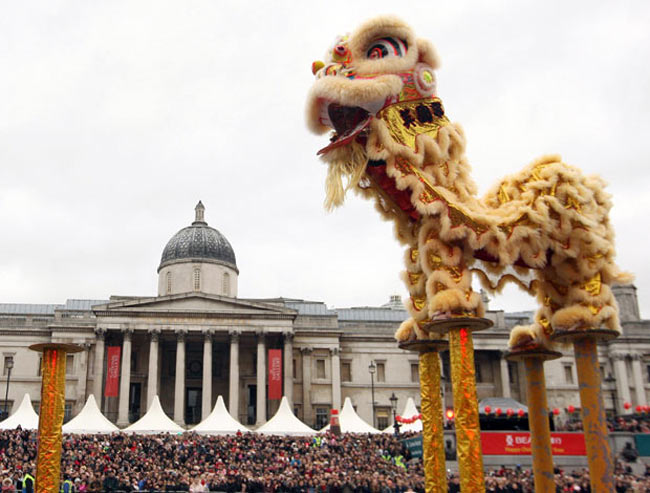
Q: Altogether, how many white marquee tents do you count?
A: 7